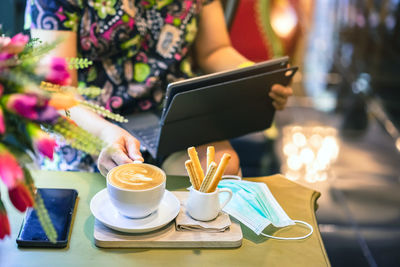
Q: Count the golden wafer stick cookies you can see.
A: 5